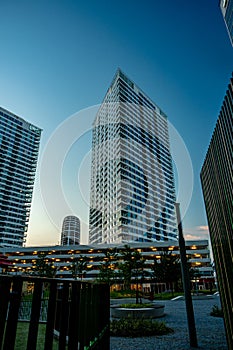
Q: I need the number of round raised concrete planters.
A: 1